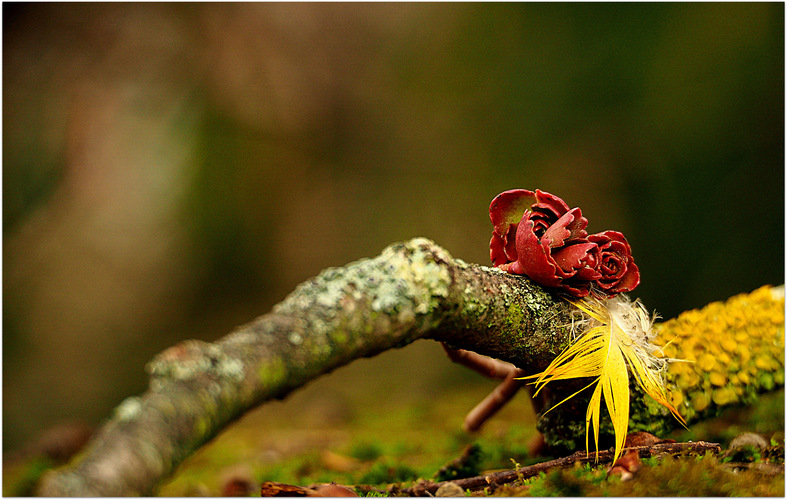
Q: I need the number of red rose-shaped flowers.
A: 2